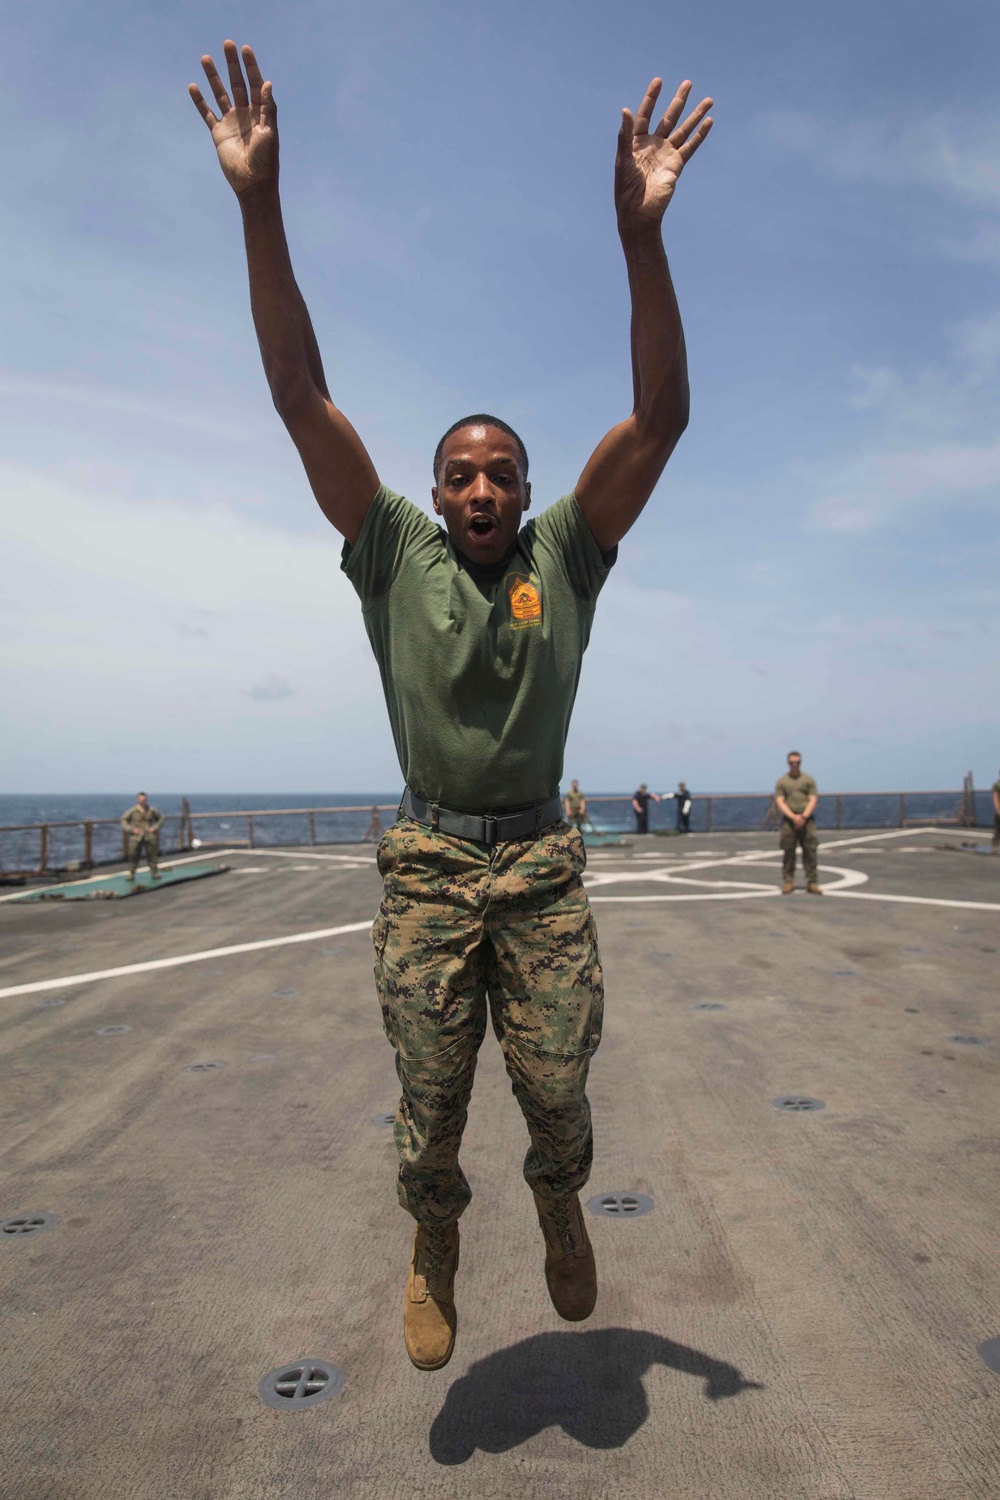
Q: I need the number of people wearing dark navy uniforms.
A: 2